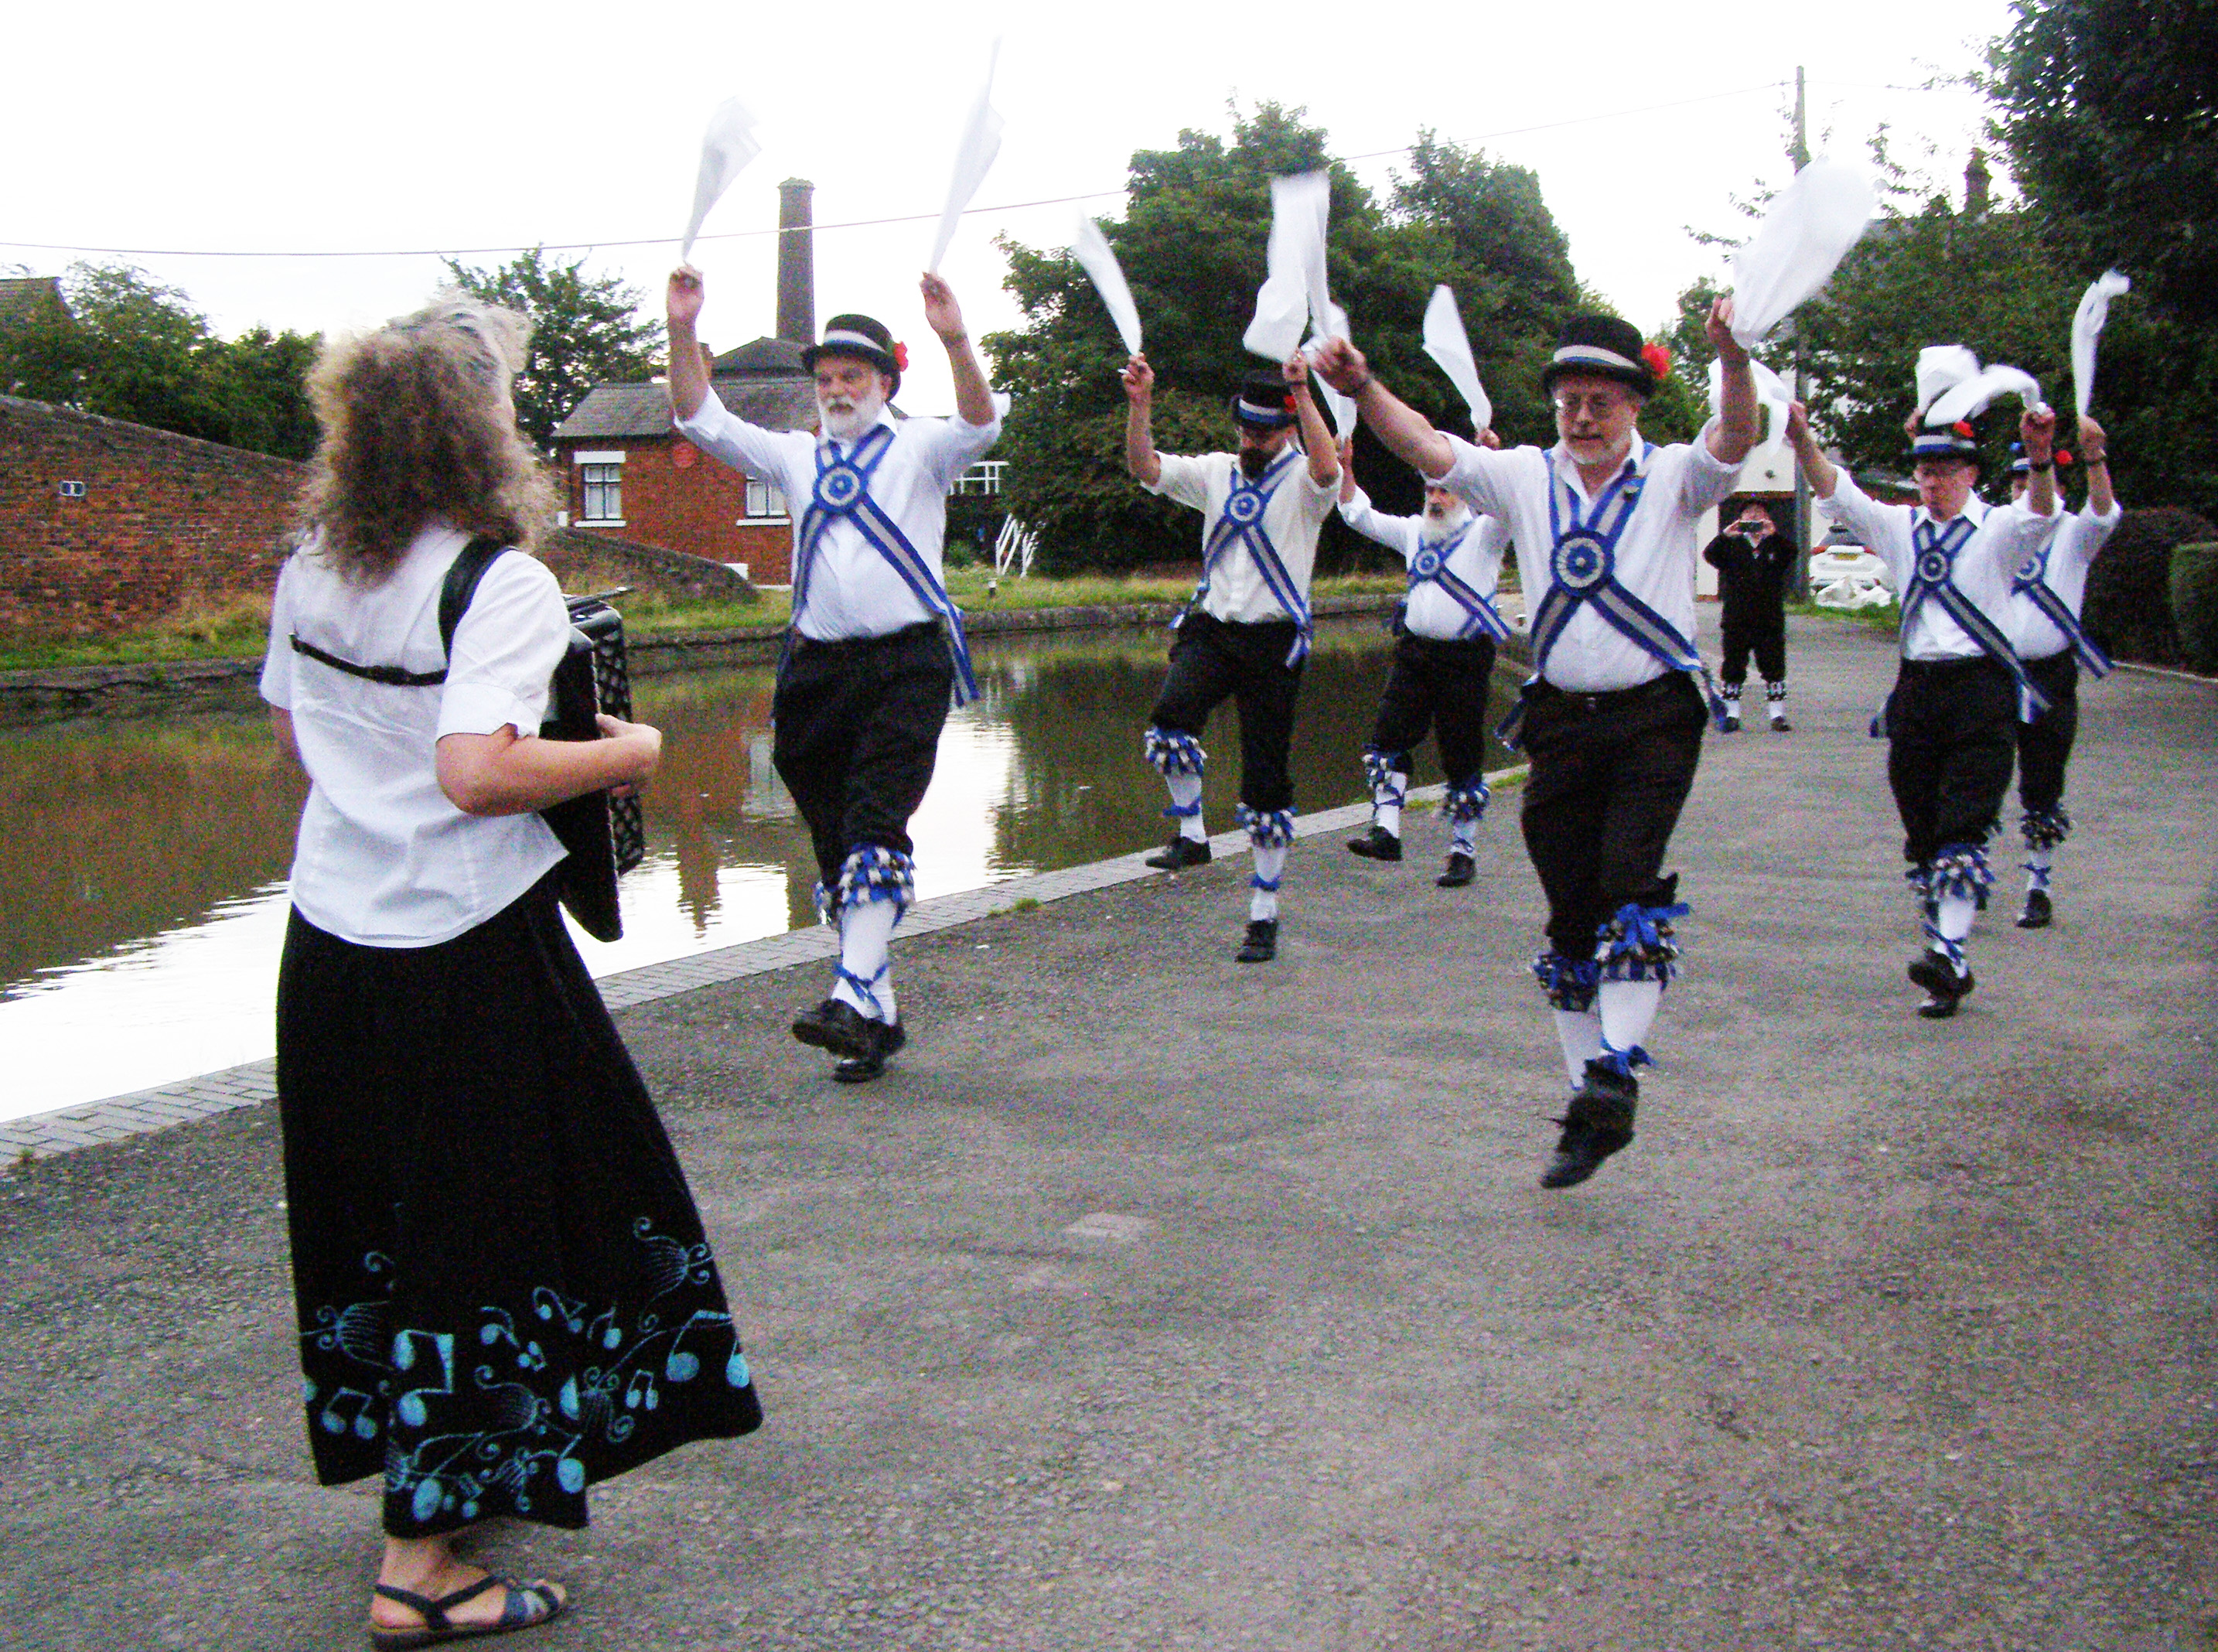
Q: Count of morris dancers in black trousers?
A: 6